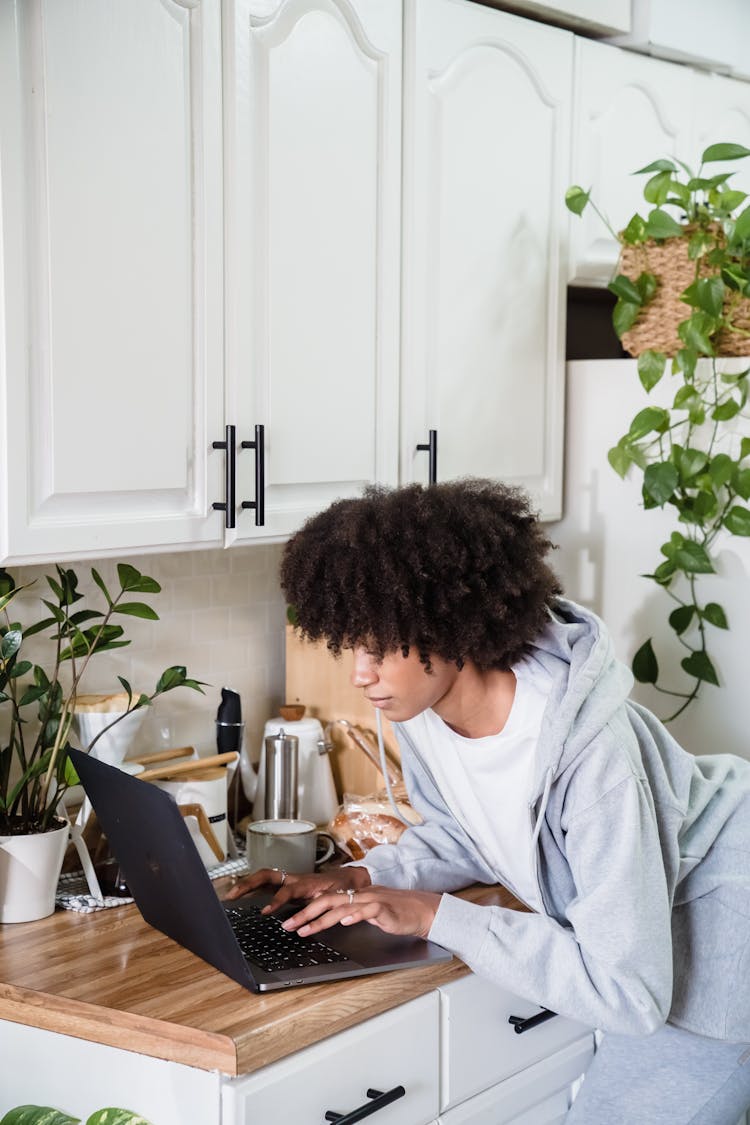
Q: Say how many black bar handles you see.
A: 5